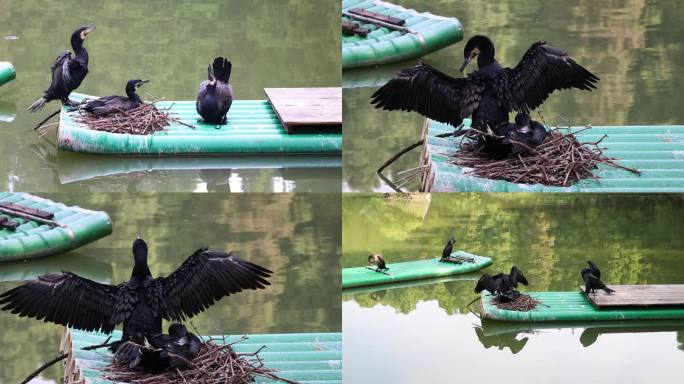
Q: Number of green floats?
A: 8